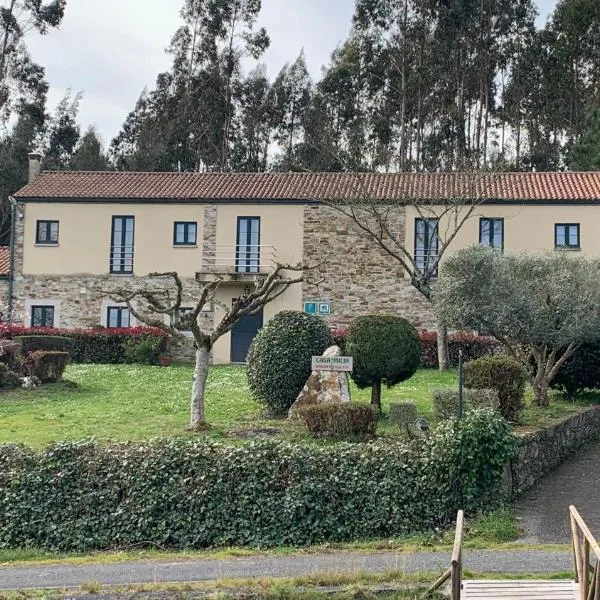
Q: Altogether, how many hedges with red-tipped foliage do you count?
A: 2